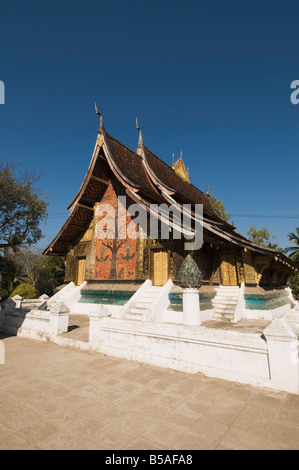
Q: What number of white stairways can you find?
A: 3